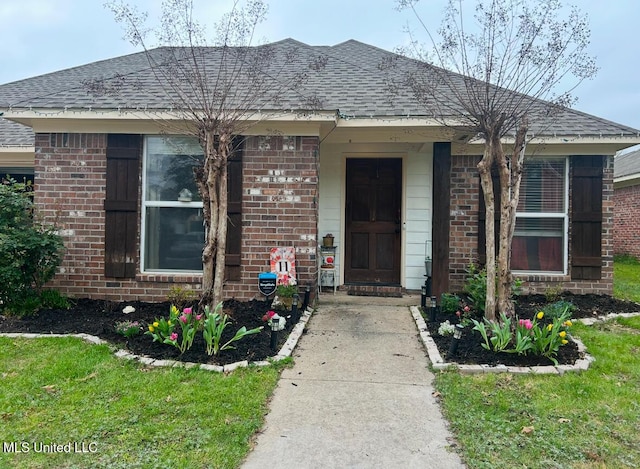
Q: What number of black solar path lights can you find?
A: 6